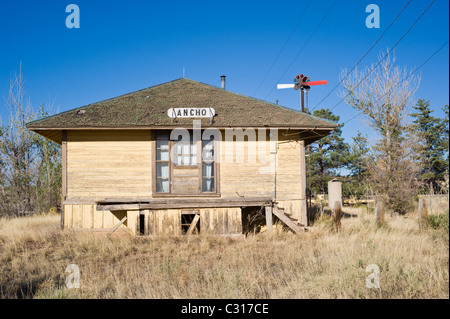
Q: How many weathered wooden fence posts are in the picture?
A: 3